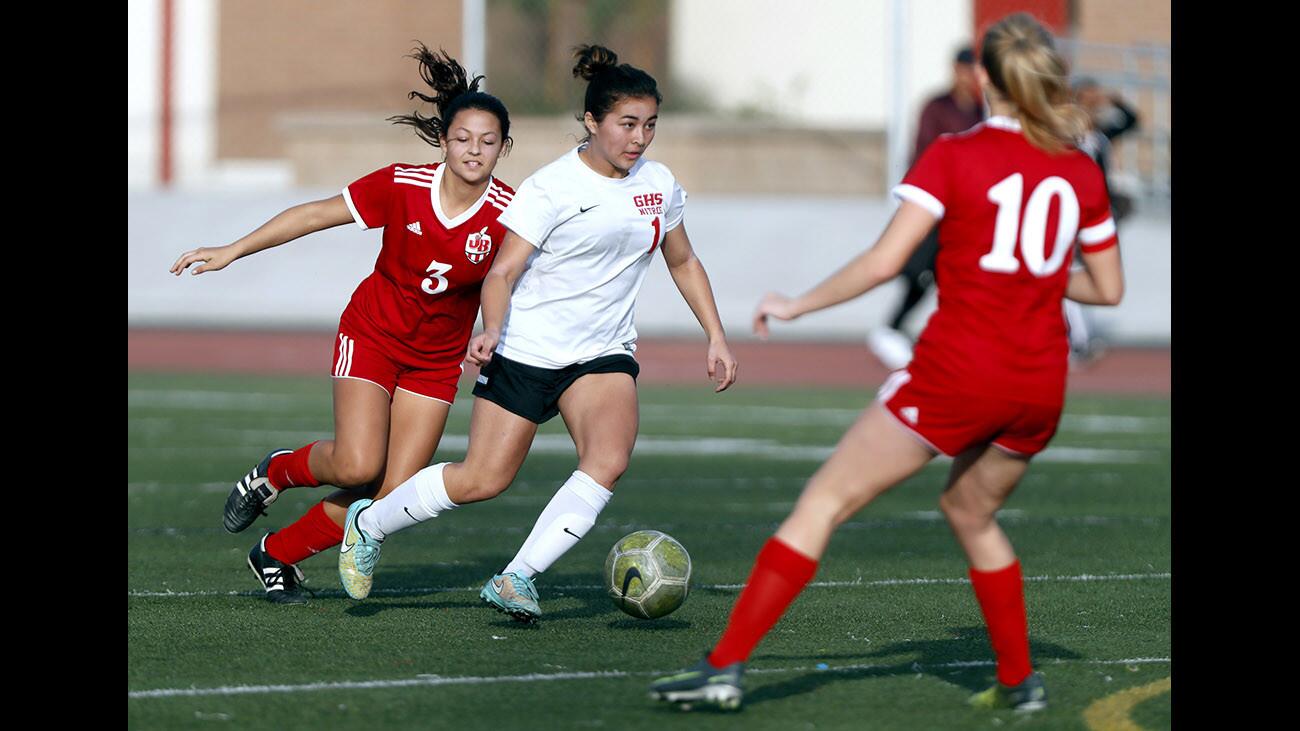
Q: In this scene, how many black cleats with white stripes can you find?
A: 2